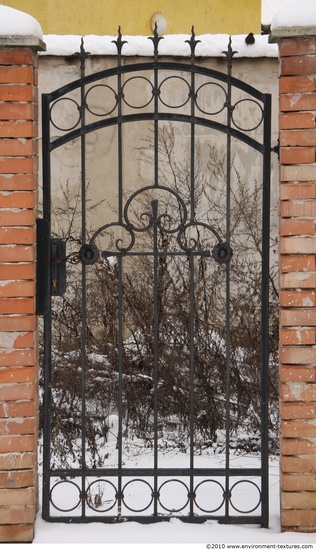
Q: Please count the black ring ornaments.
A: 12